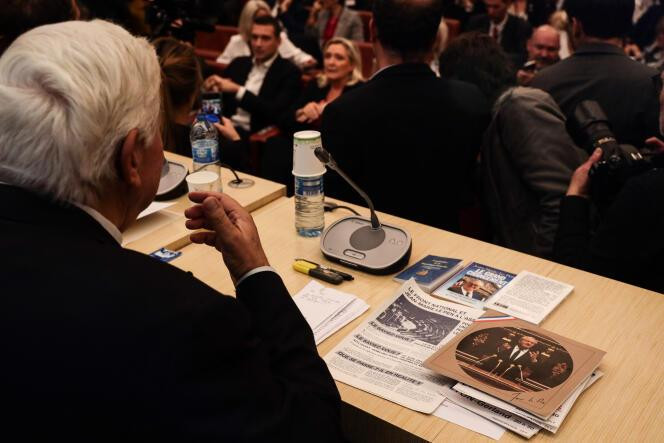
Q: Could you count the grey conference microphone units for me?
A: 2